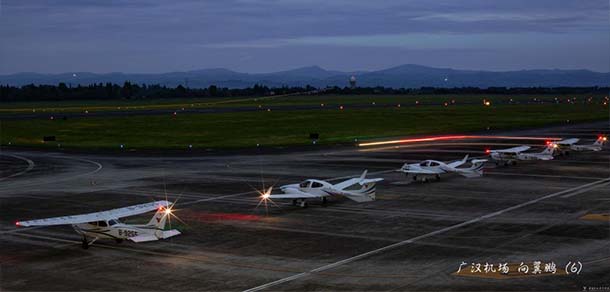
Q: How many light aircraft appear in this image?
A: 5